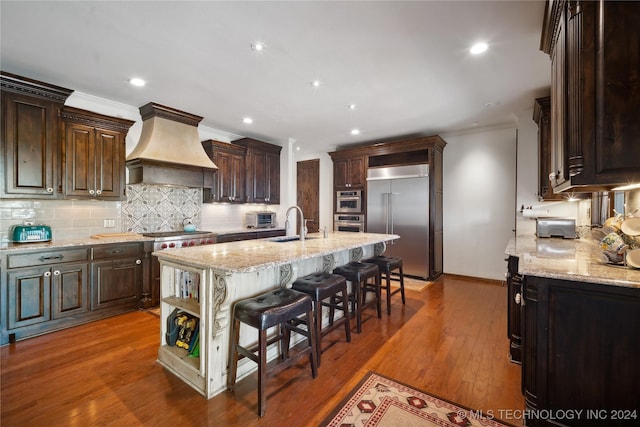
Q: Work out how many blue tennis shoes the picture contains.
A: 0